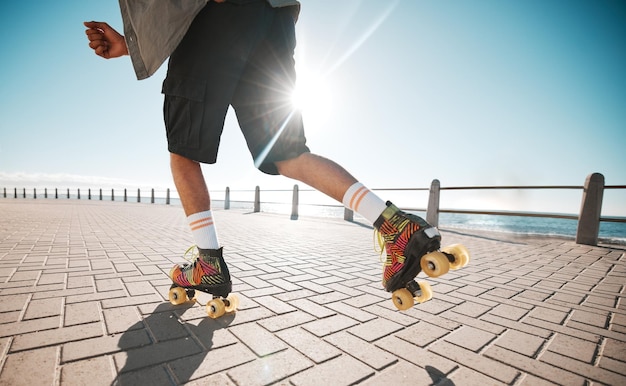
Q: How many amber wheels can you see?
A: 8